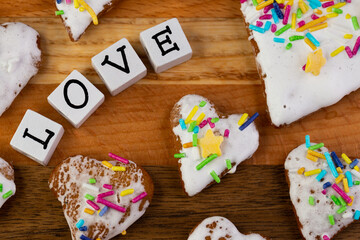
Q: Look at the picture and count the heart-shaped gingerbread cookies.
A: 8